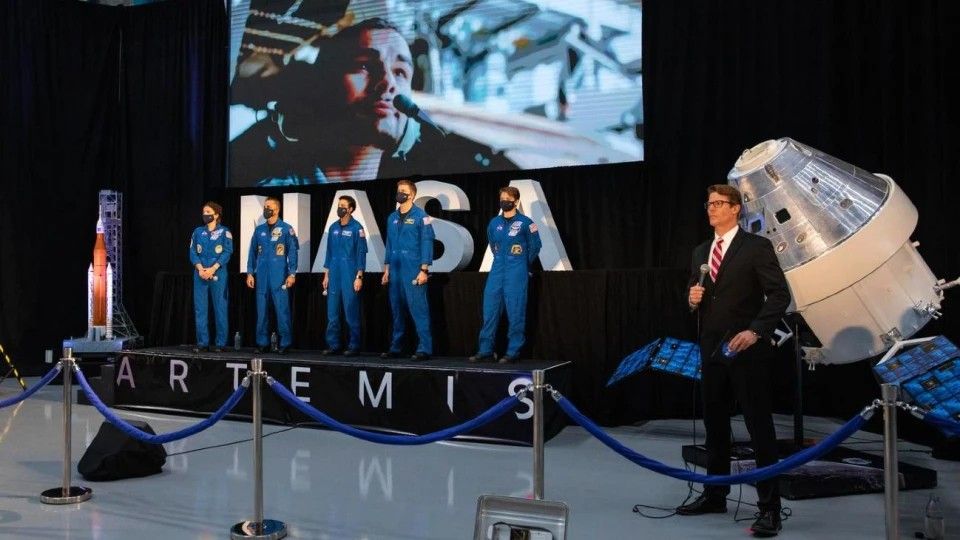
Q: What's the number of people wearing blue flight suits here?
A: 5